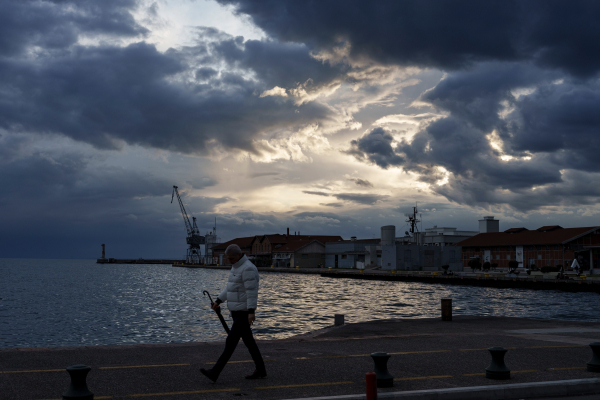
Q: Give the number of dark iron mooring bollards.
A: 4